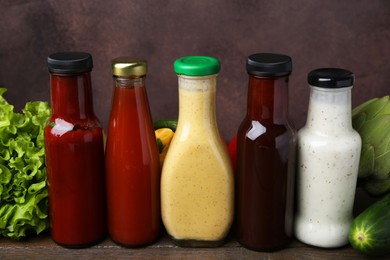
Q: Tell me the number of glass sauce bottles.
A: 5